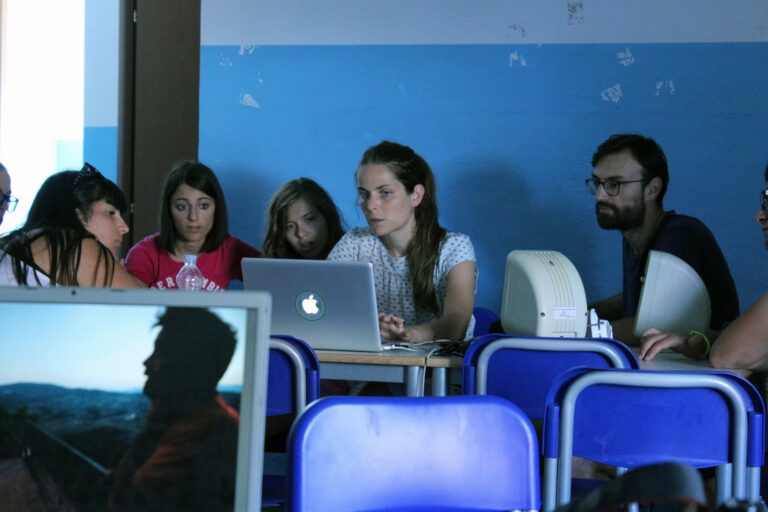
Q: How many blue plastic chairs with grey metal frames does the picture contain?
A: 4